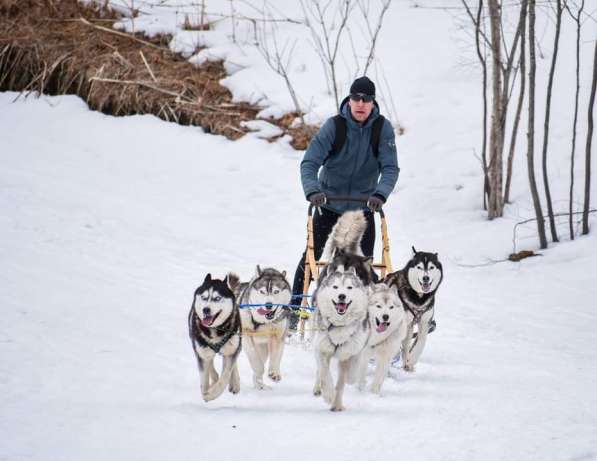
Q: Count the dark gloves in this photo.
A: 2